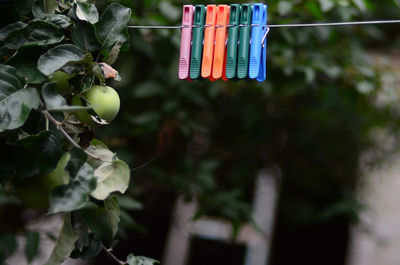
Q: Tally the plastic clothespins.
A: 7